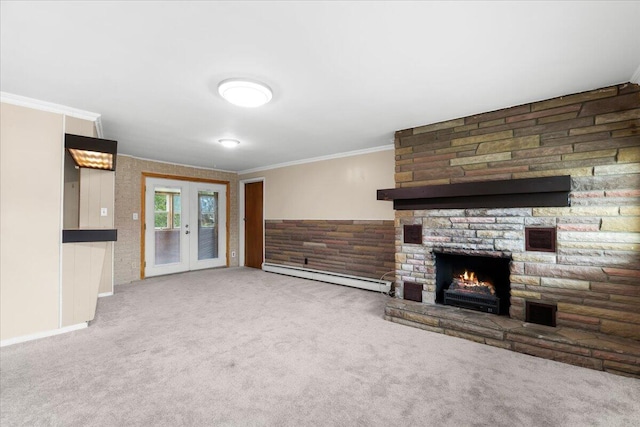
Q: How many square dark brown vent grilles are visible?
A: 4